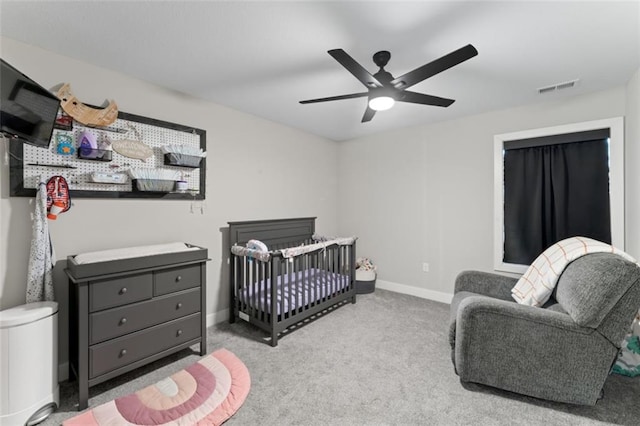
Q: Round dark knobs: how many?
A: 6